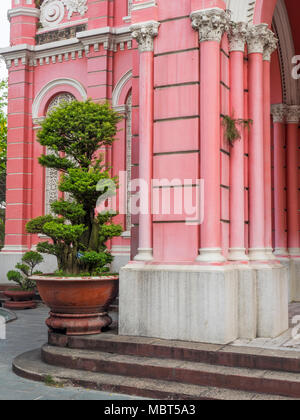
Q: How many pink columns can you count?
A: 7